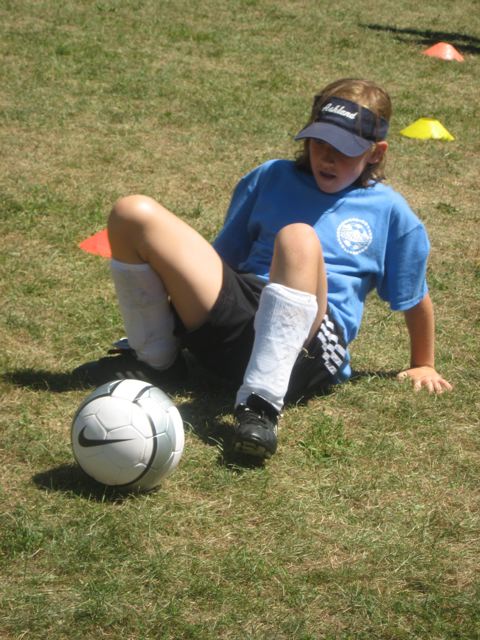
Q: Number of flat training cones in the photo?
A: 3